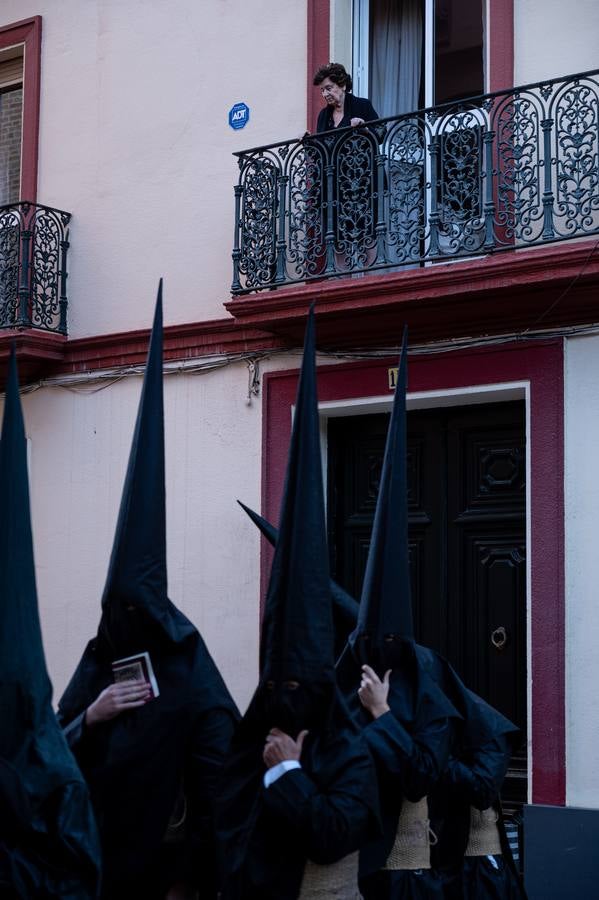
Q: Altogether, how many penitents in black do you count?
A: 5